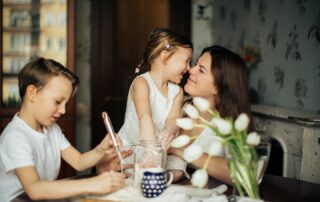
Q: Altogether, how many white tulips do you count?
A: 10